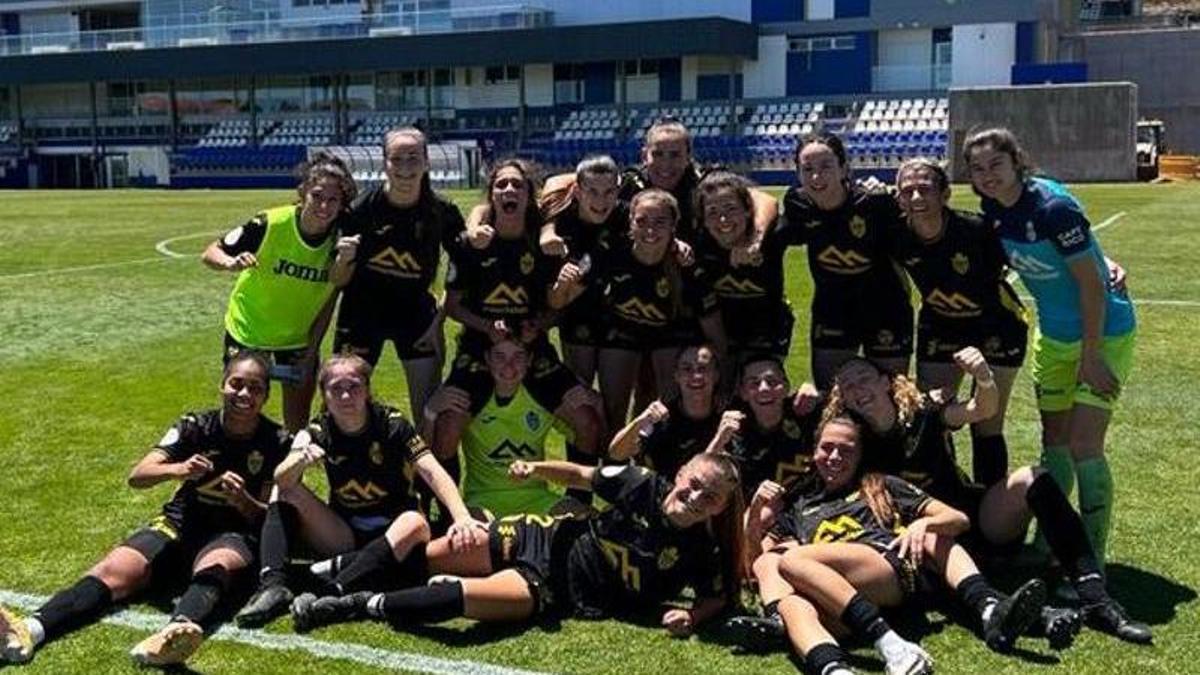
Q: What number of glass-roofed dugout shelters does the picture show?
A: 1